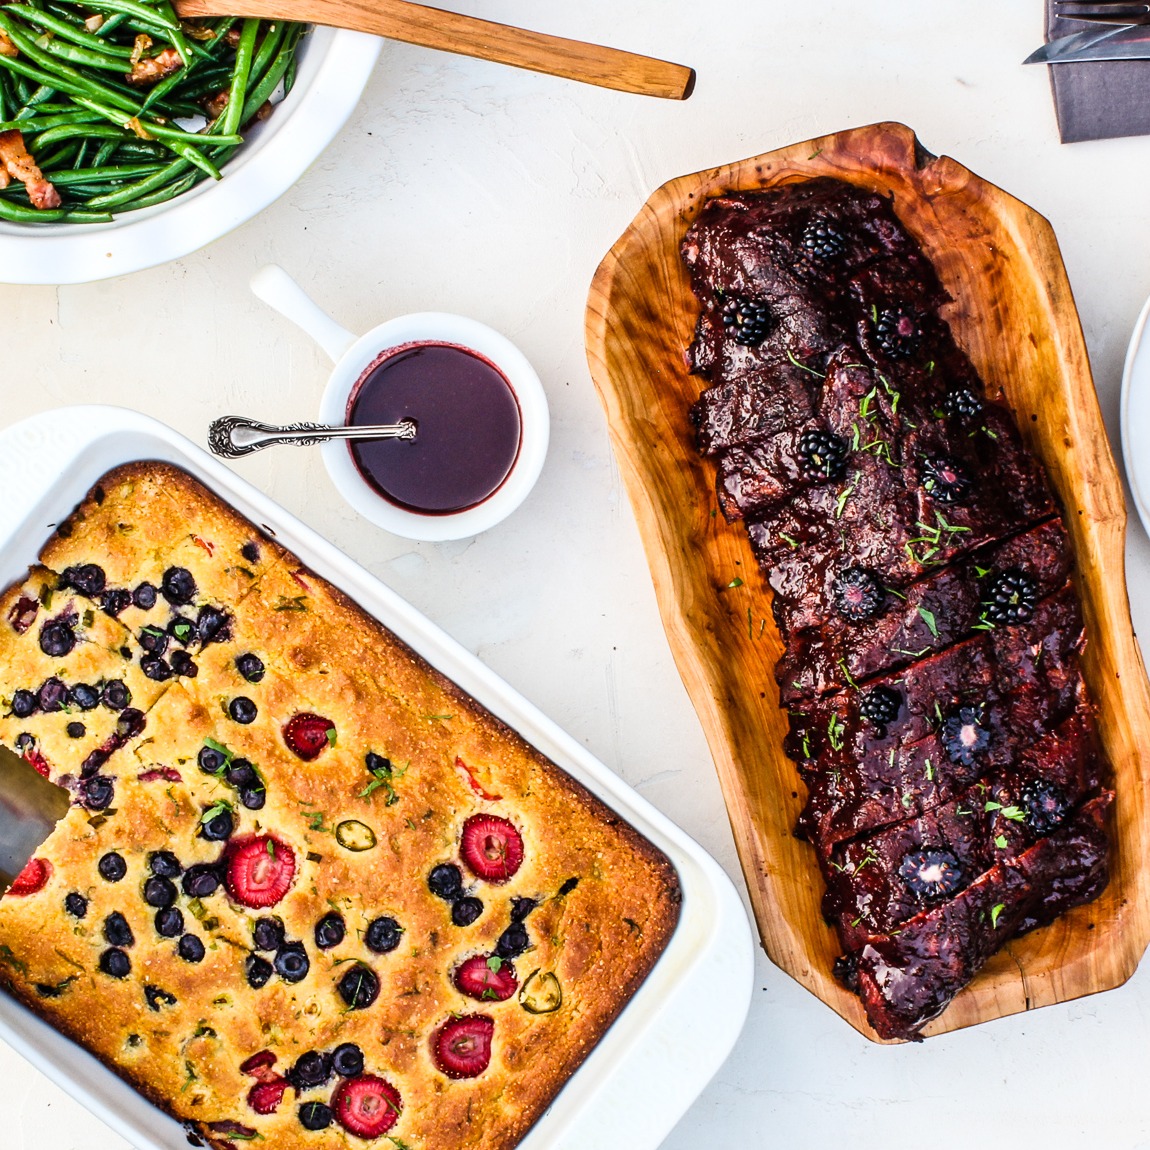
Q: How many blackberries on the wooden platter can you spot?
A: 12